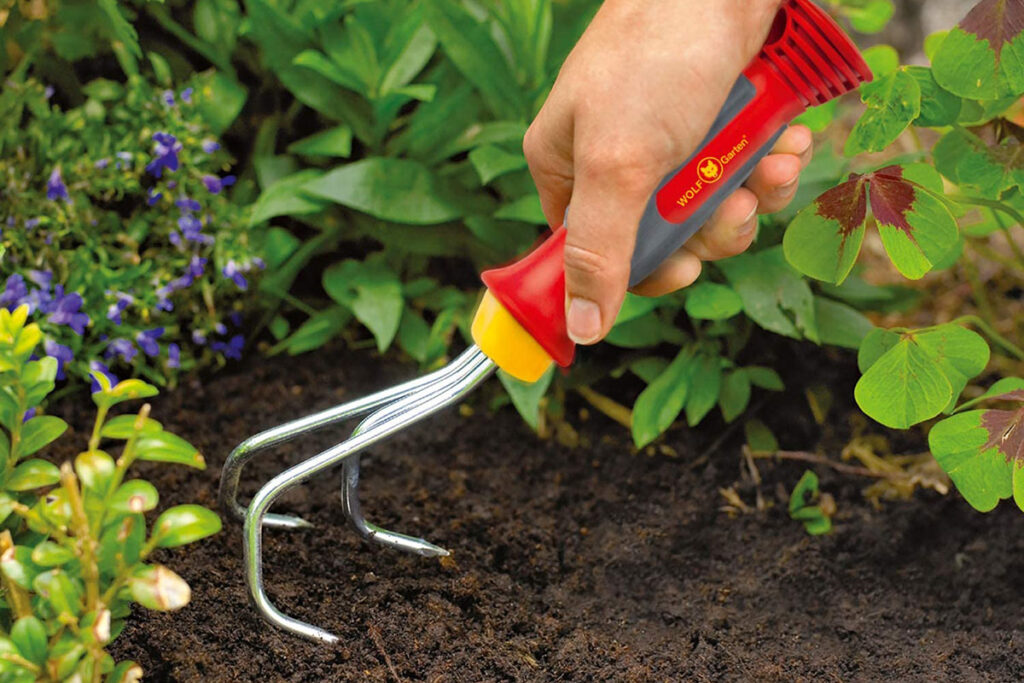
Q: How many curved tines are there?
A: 3